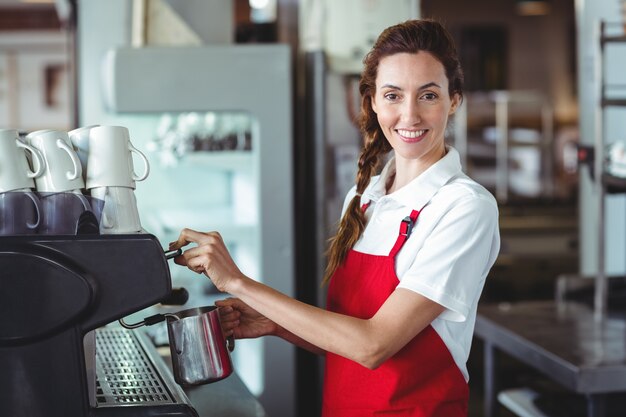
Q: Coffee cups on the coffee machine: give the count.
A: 7